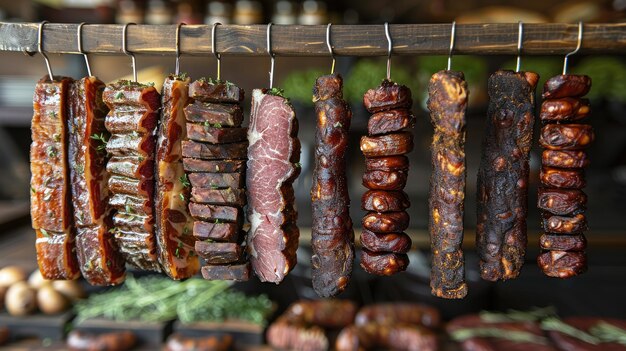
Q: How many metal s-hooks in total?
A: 11